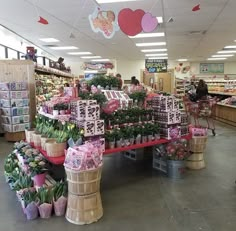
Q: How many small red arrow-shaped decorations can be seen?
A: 2